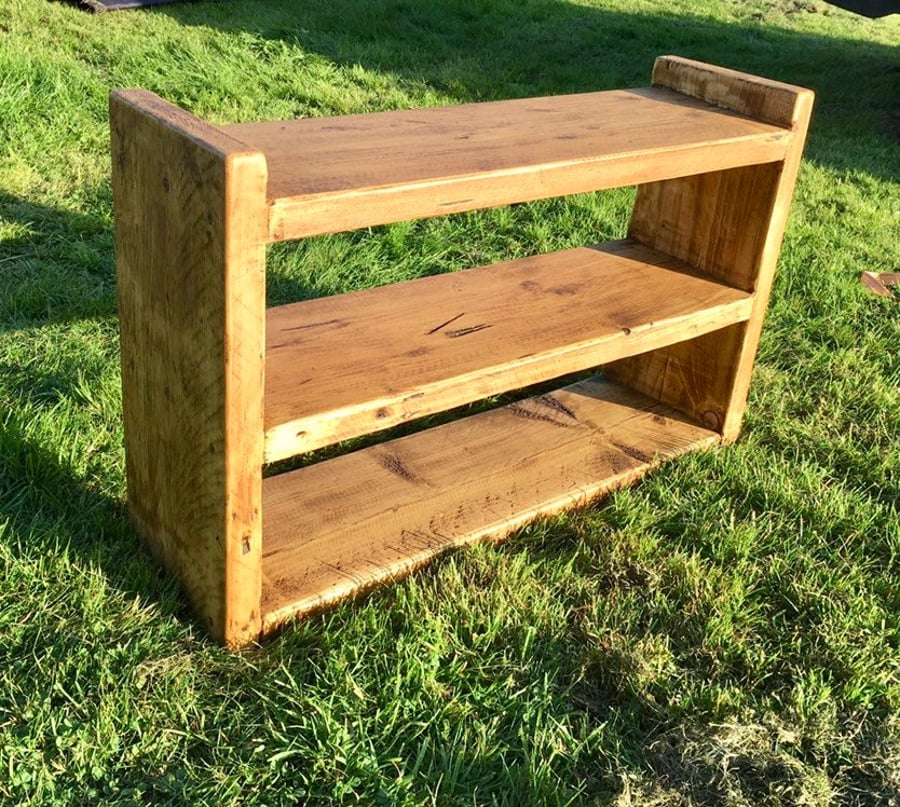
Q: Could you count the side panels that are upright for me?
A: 2